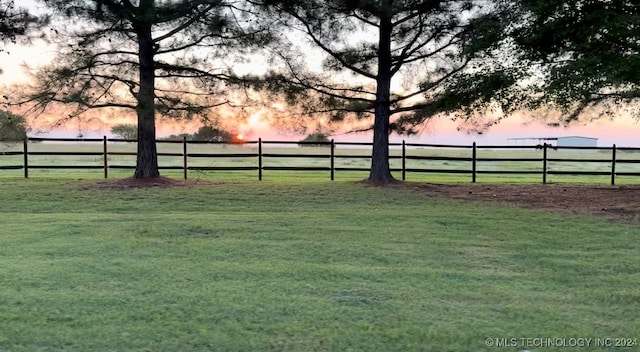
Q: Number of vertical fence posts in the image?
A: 9